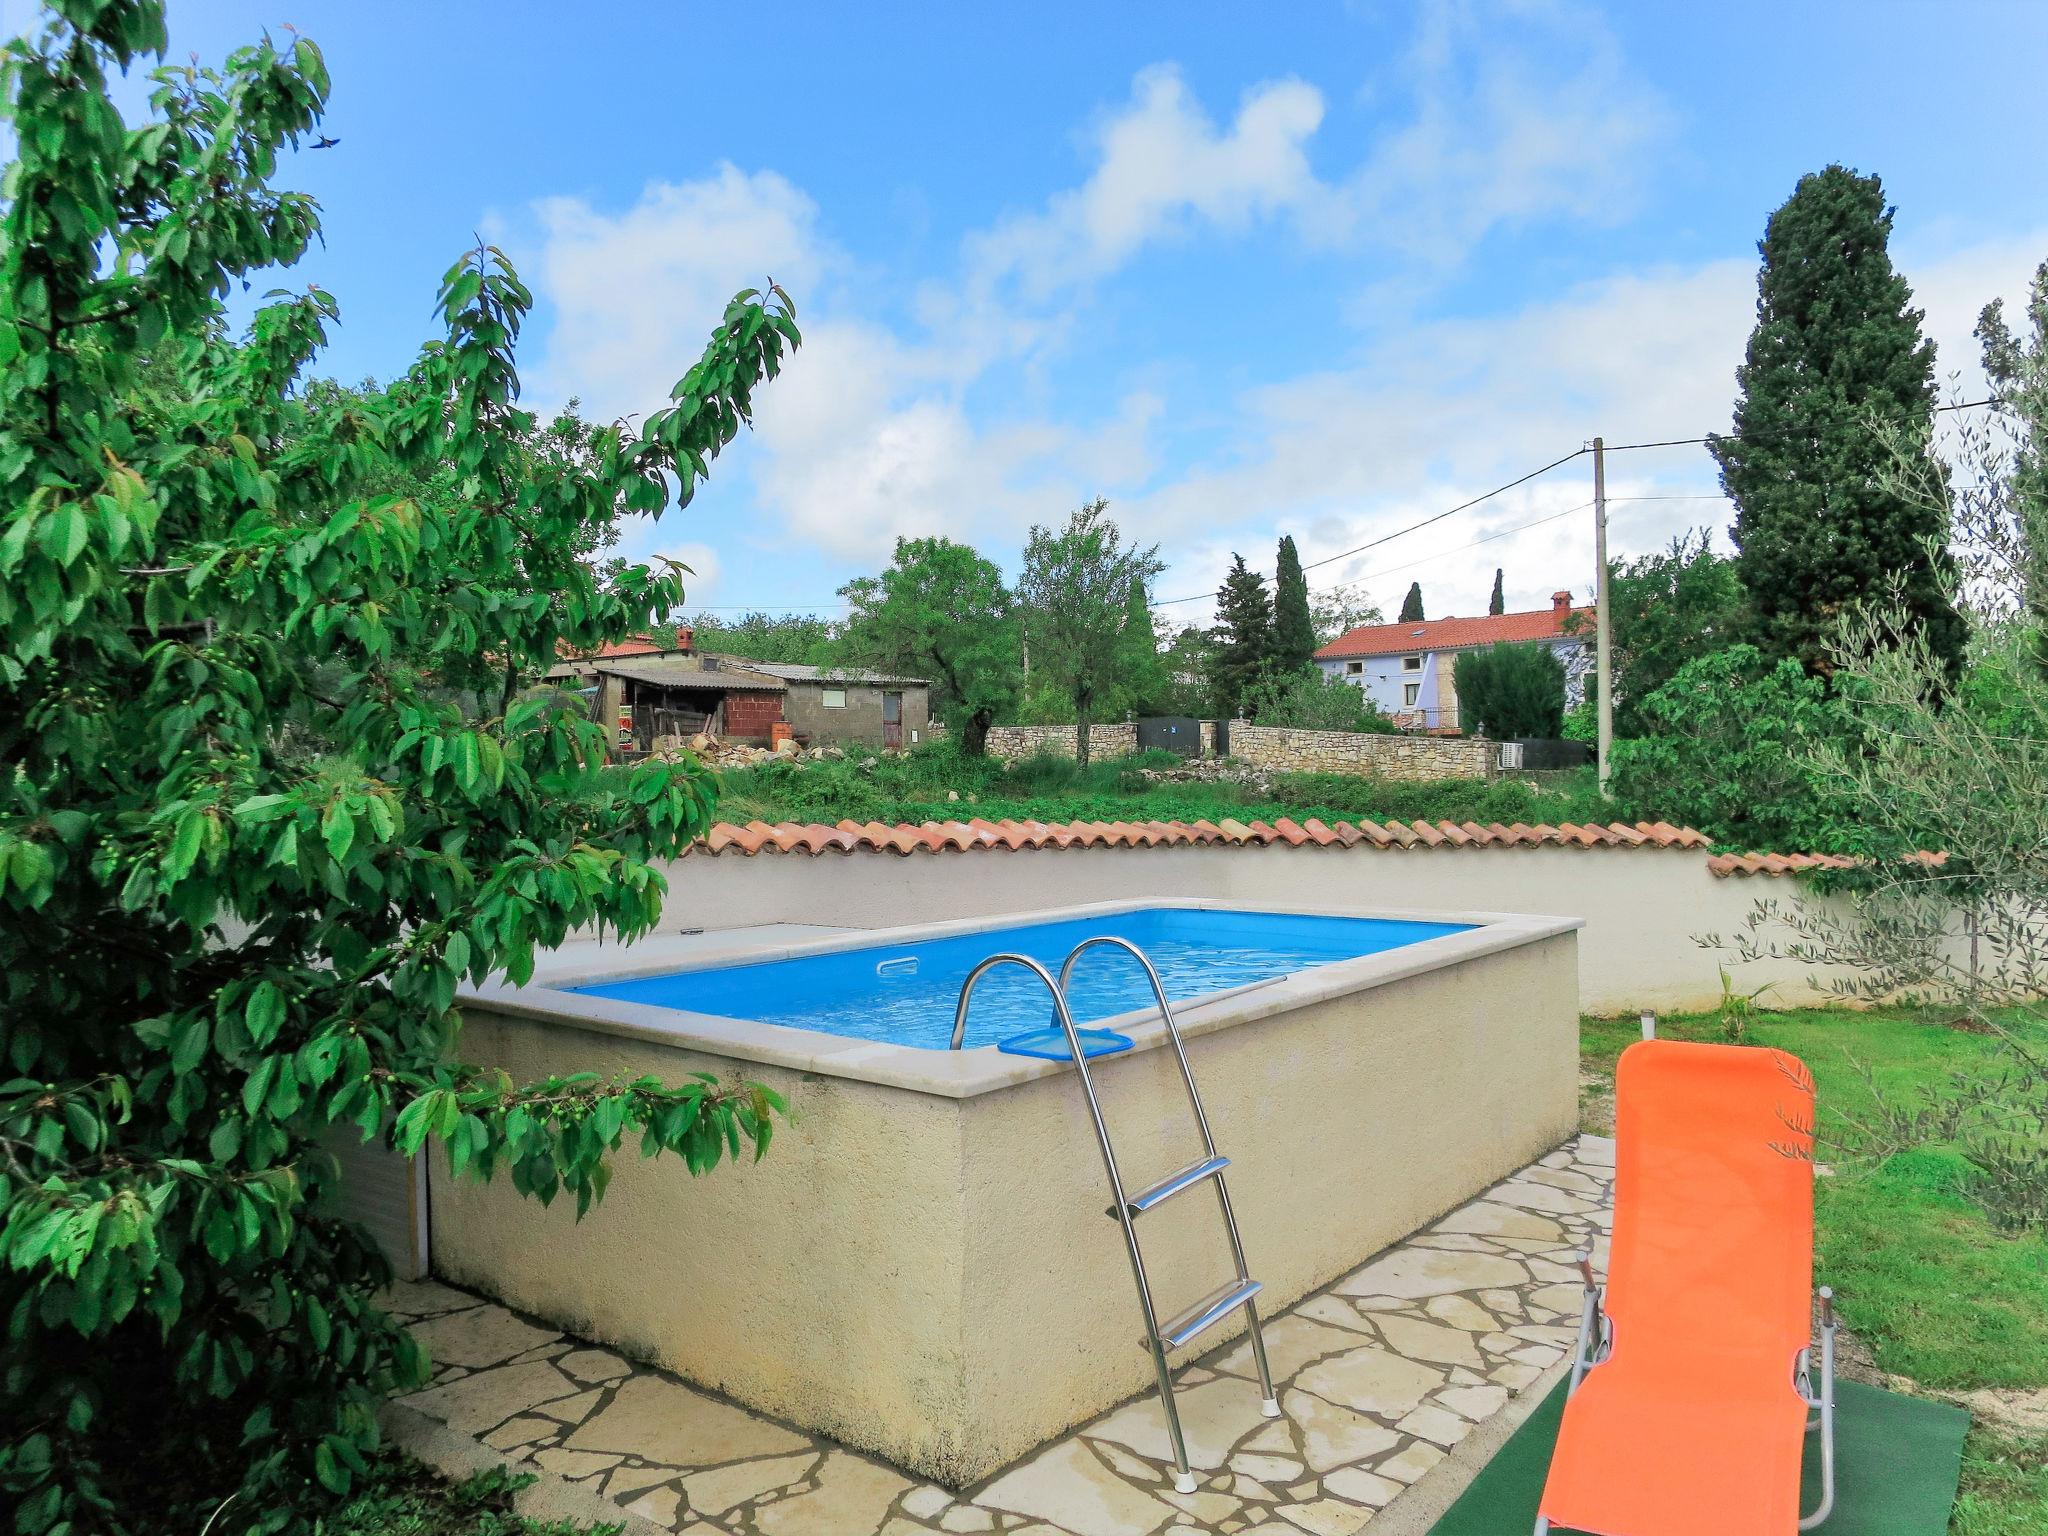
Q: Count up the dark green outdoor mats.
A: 1